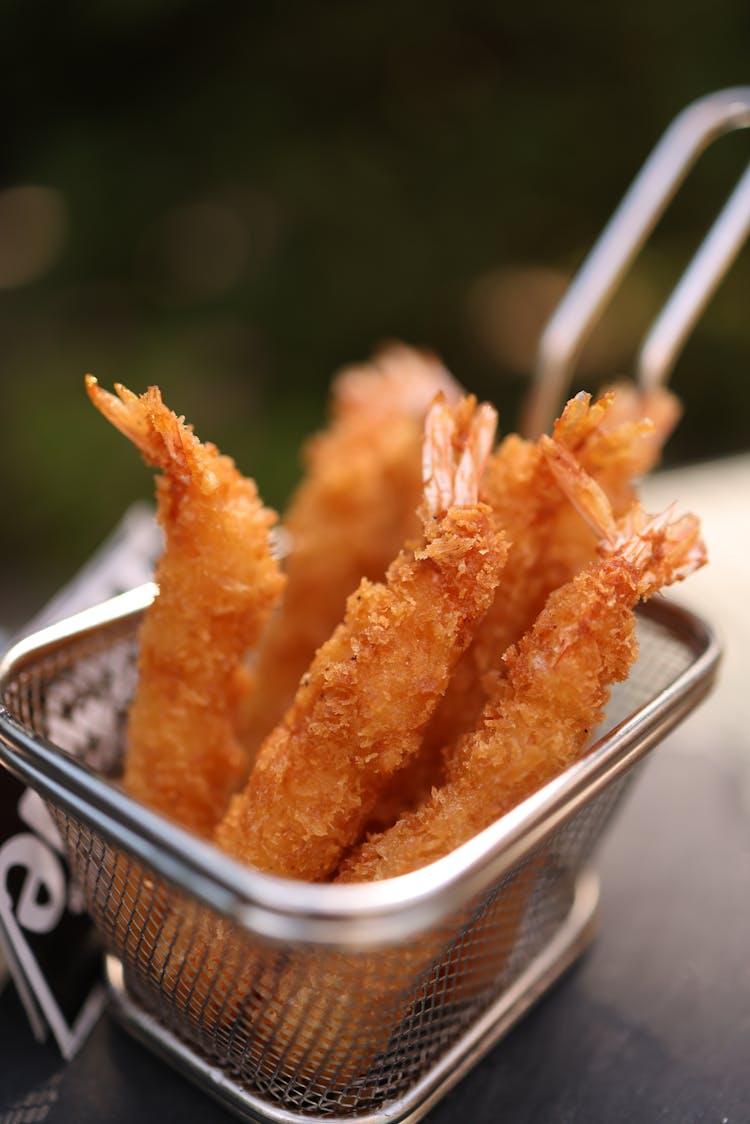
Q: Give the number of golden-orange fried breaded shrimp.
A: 6